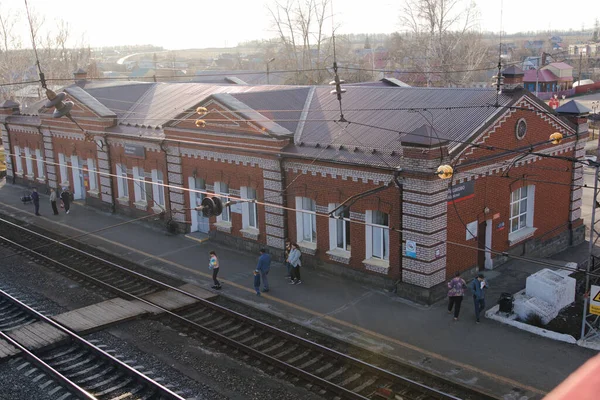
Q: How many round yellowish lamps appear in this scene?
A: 4